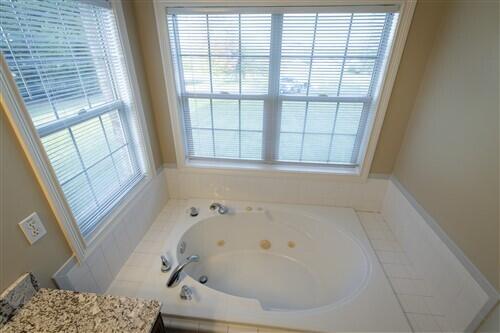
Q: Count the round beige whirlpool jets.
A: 3